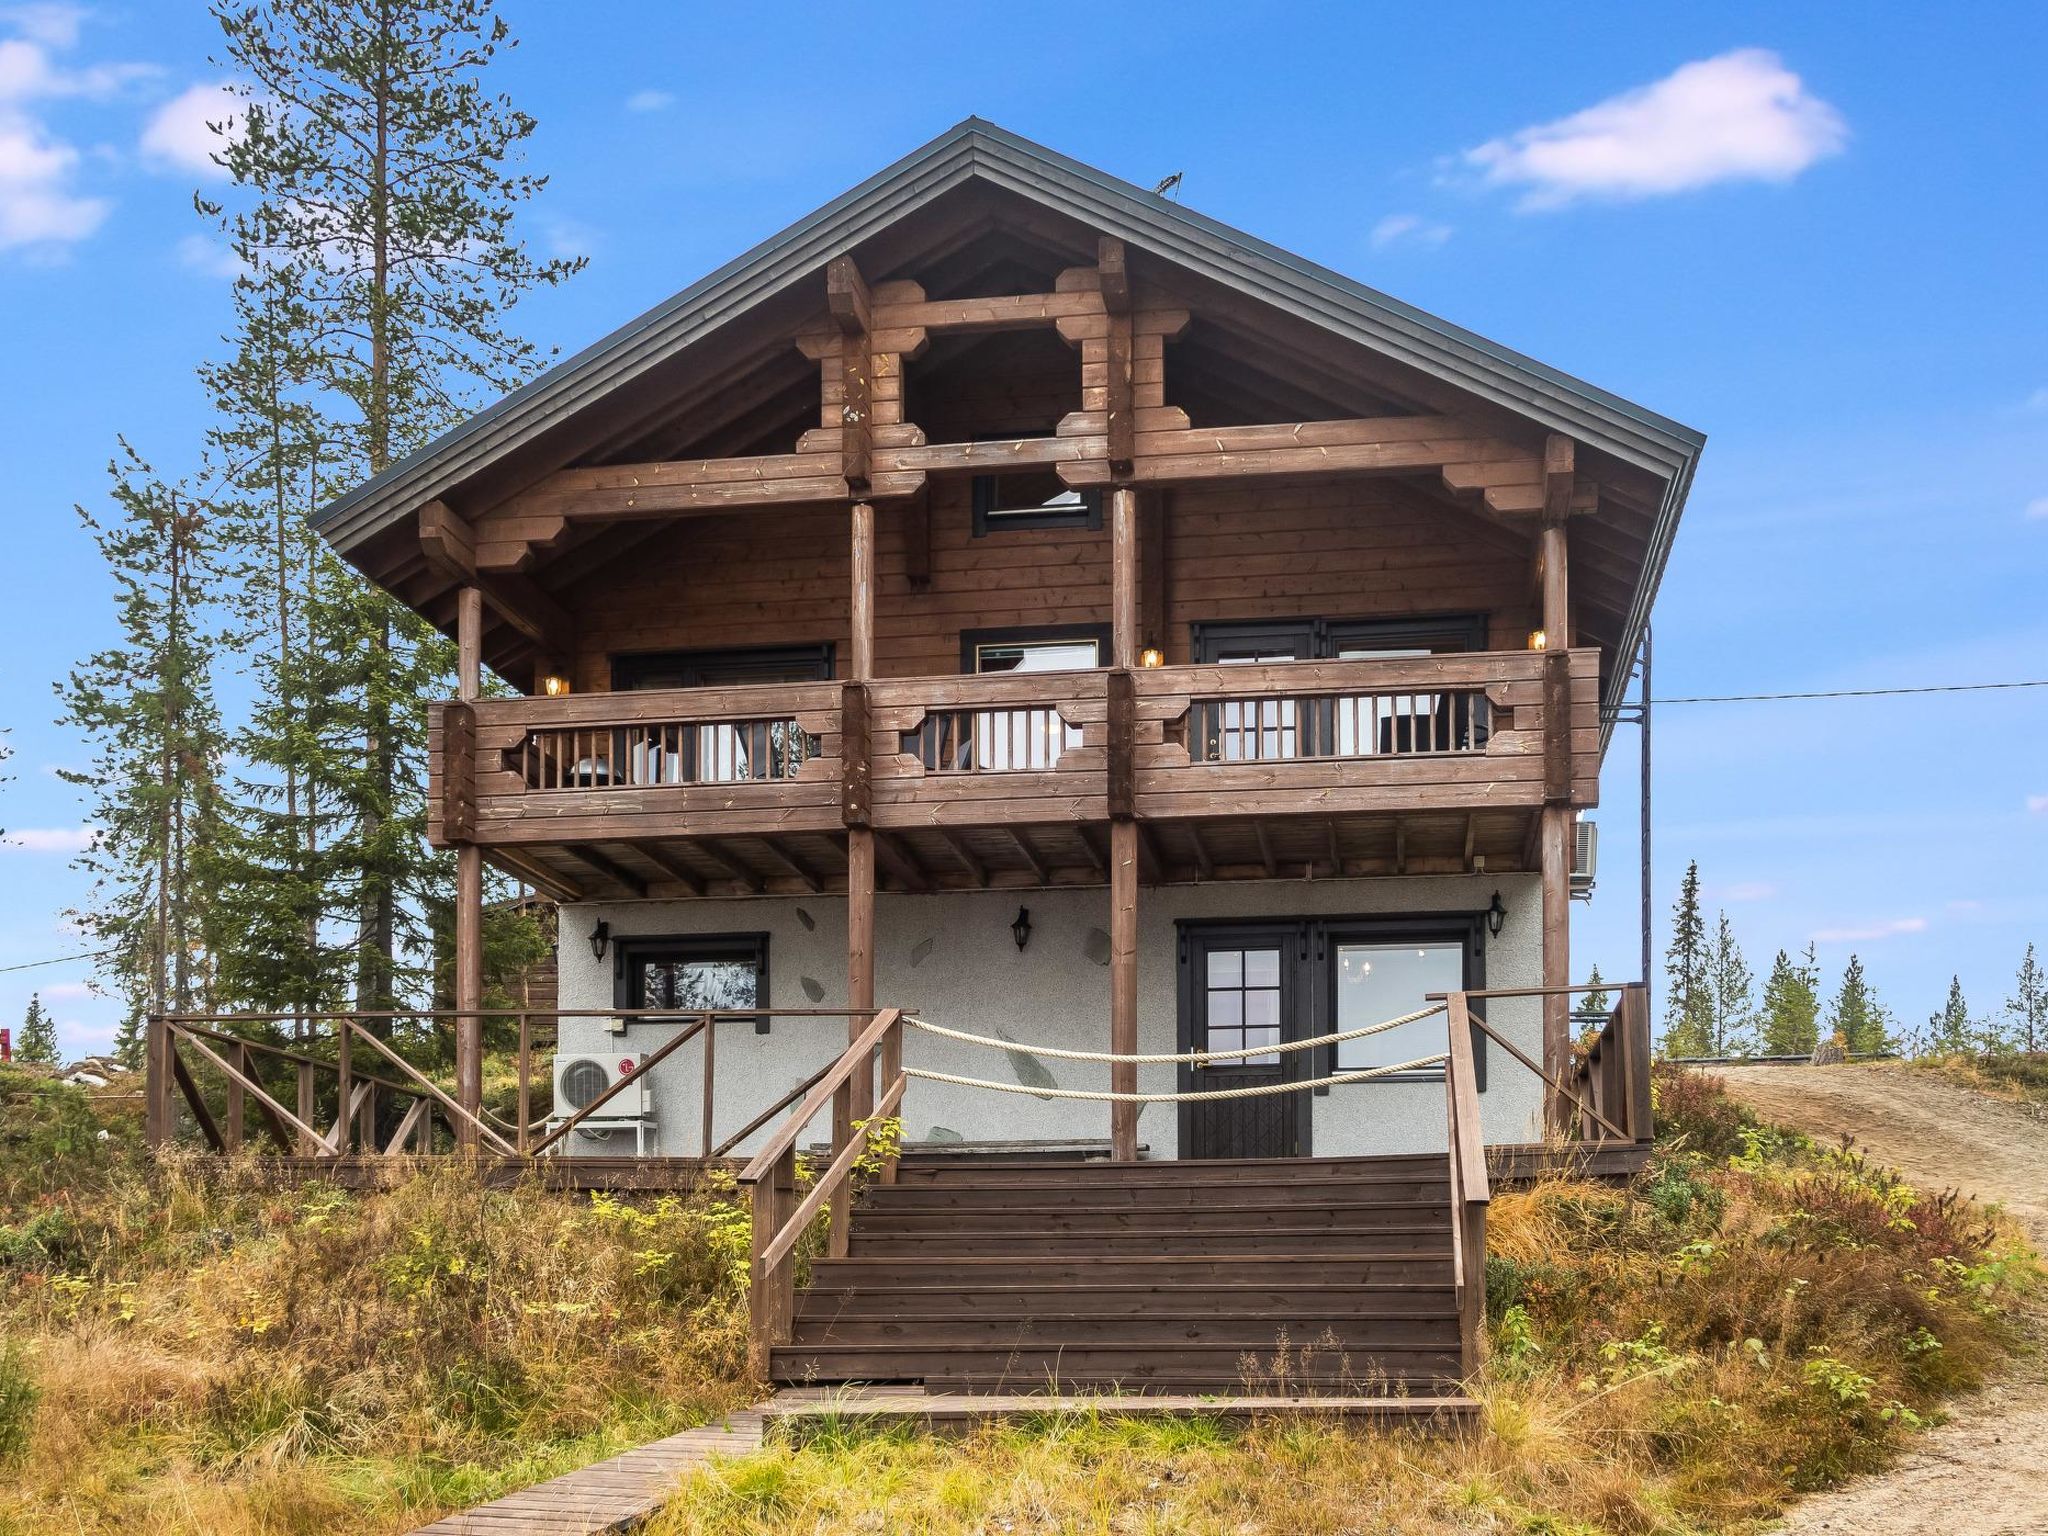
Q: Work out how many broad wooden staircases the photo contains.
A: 1